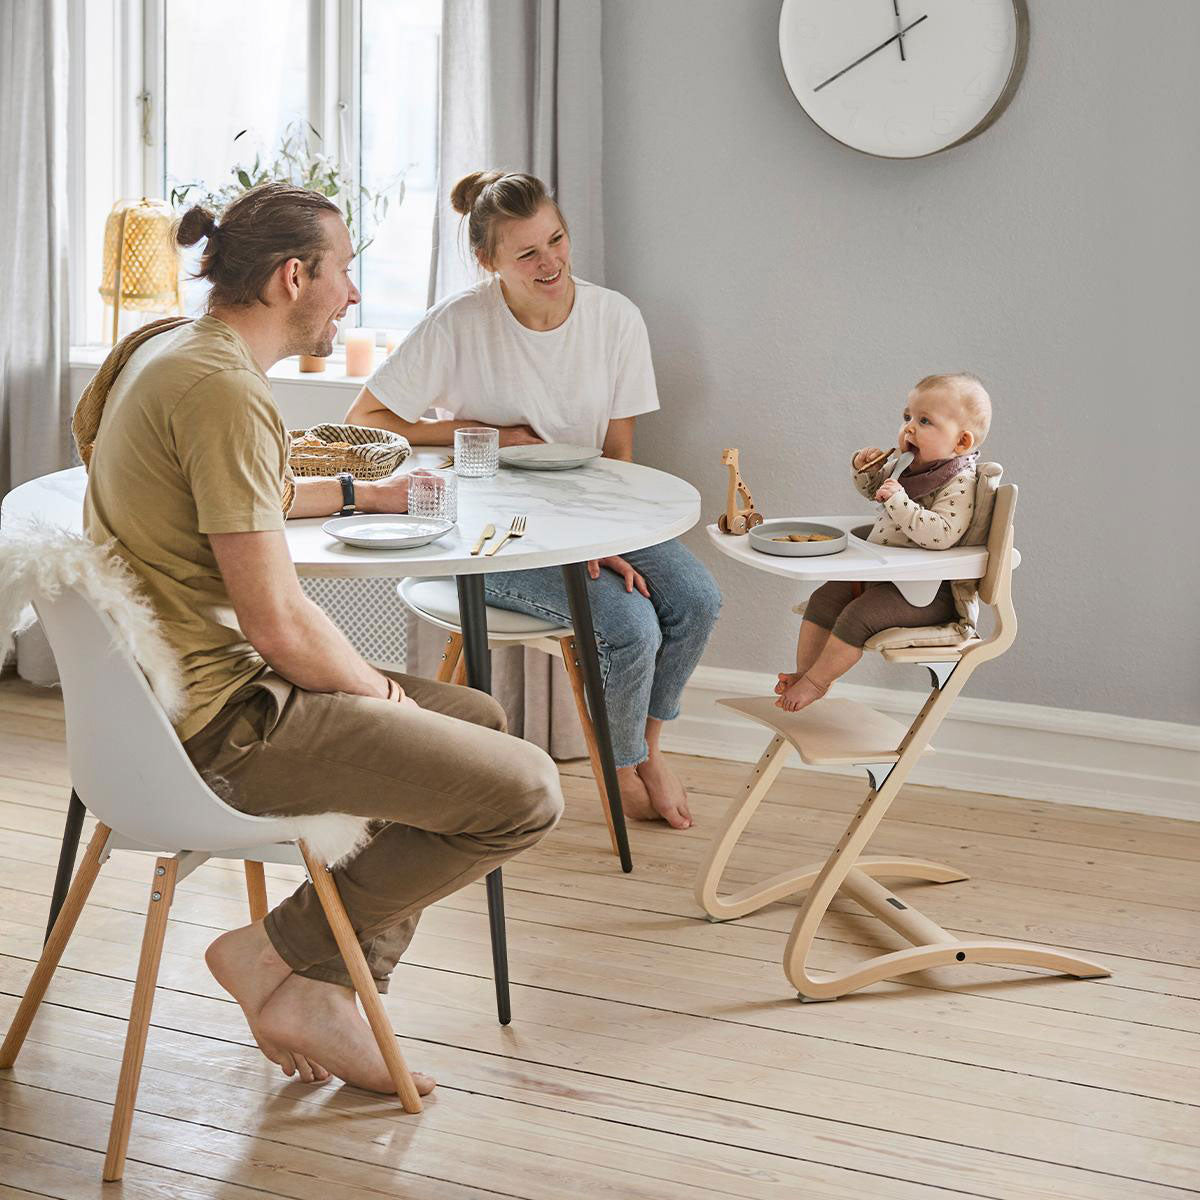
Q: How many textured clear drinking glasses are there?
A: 2